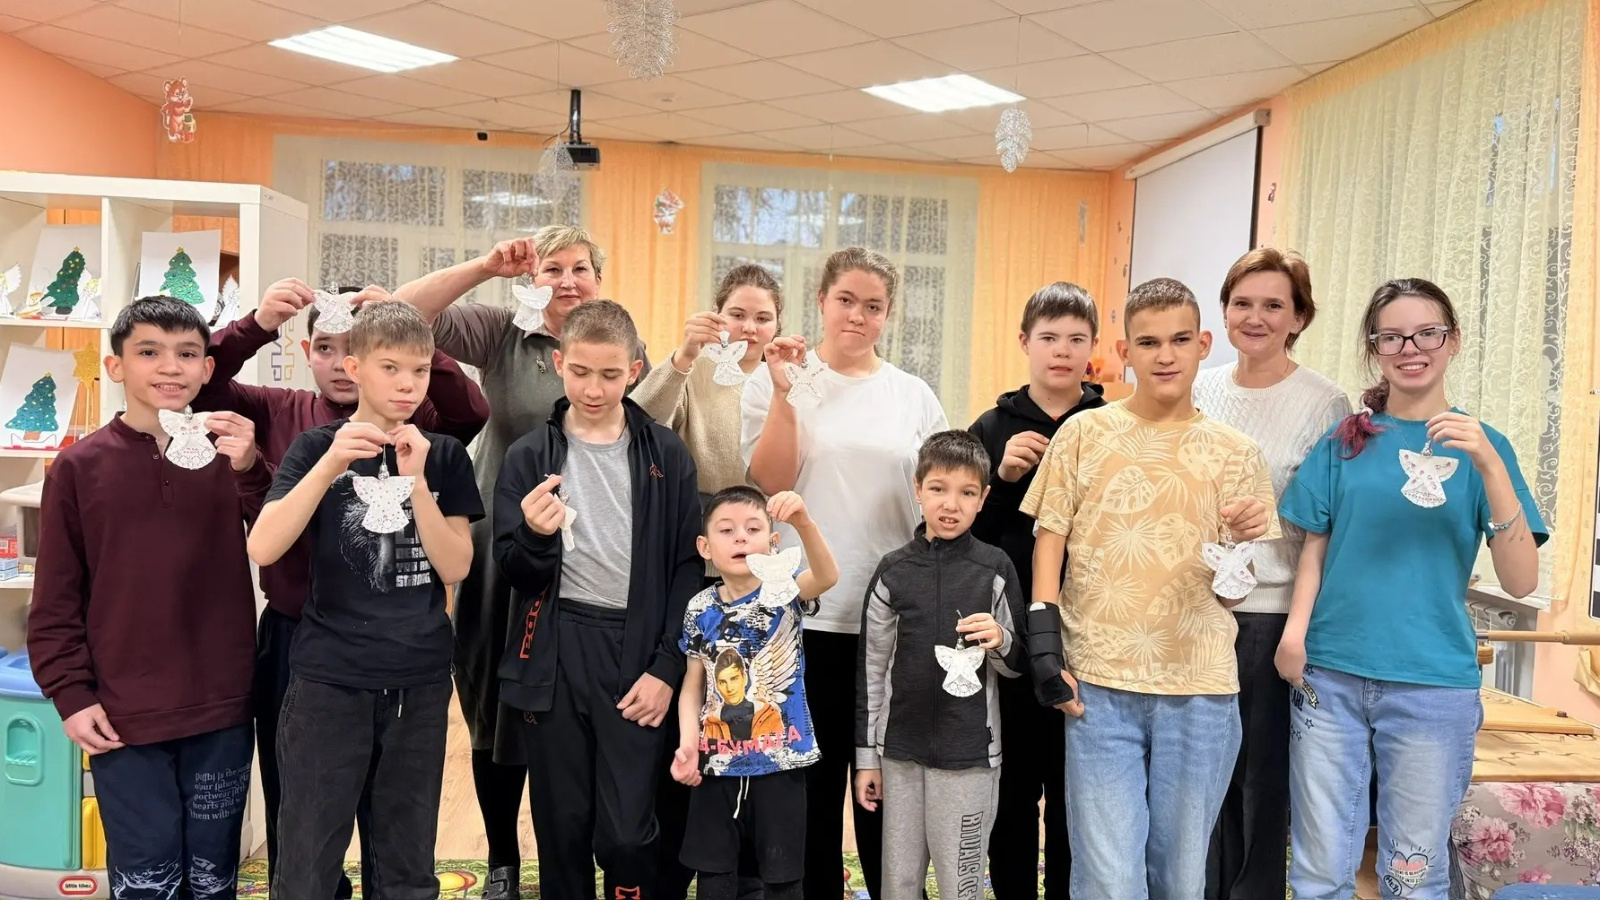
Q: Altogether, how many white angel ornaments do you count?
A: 11